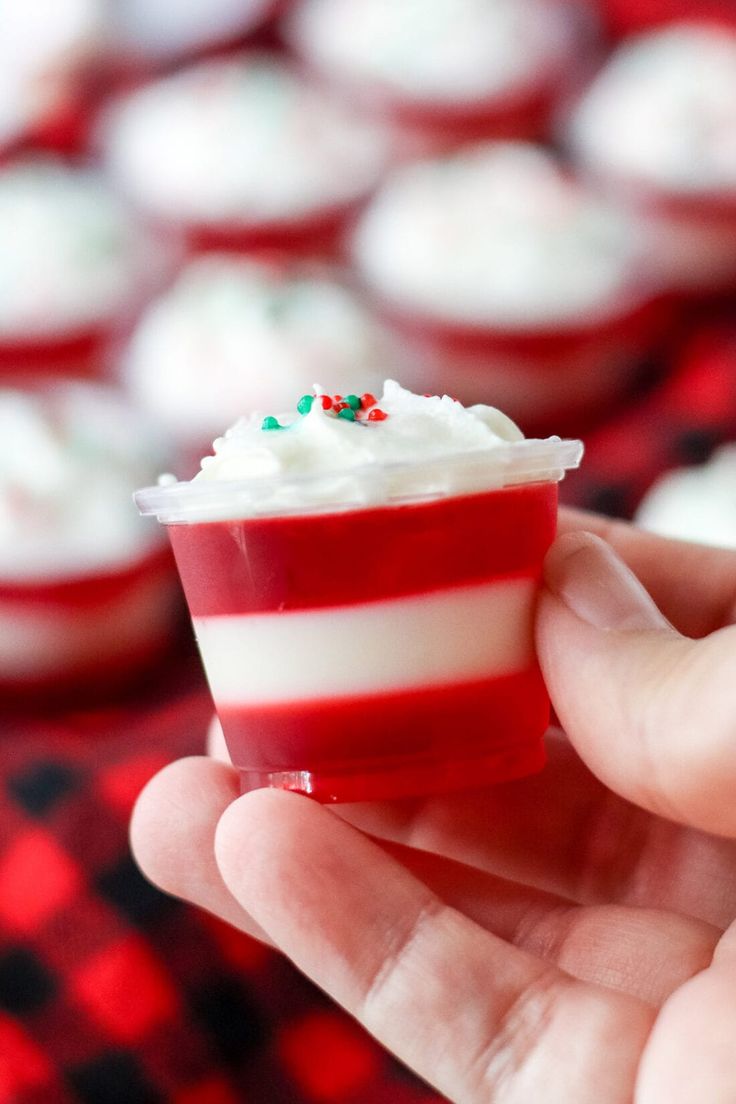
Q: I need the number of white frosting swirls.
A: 11